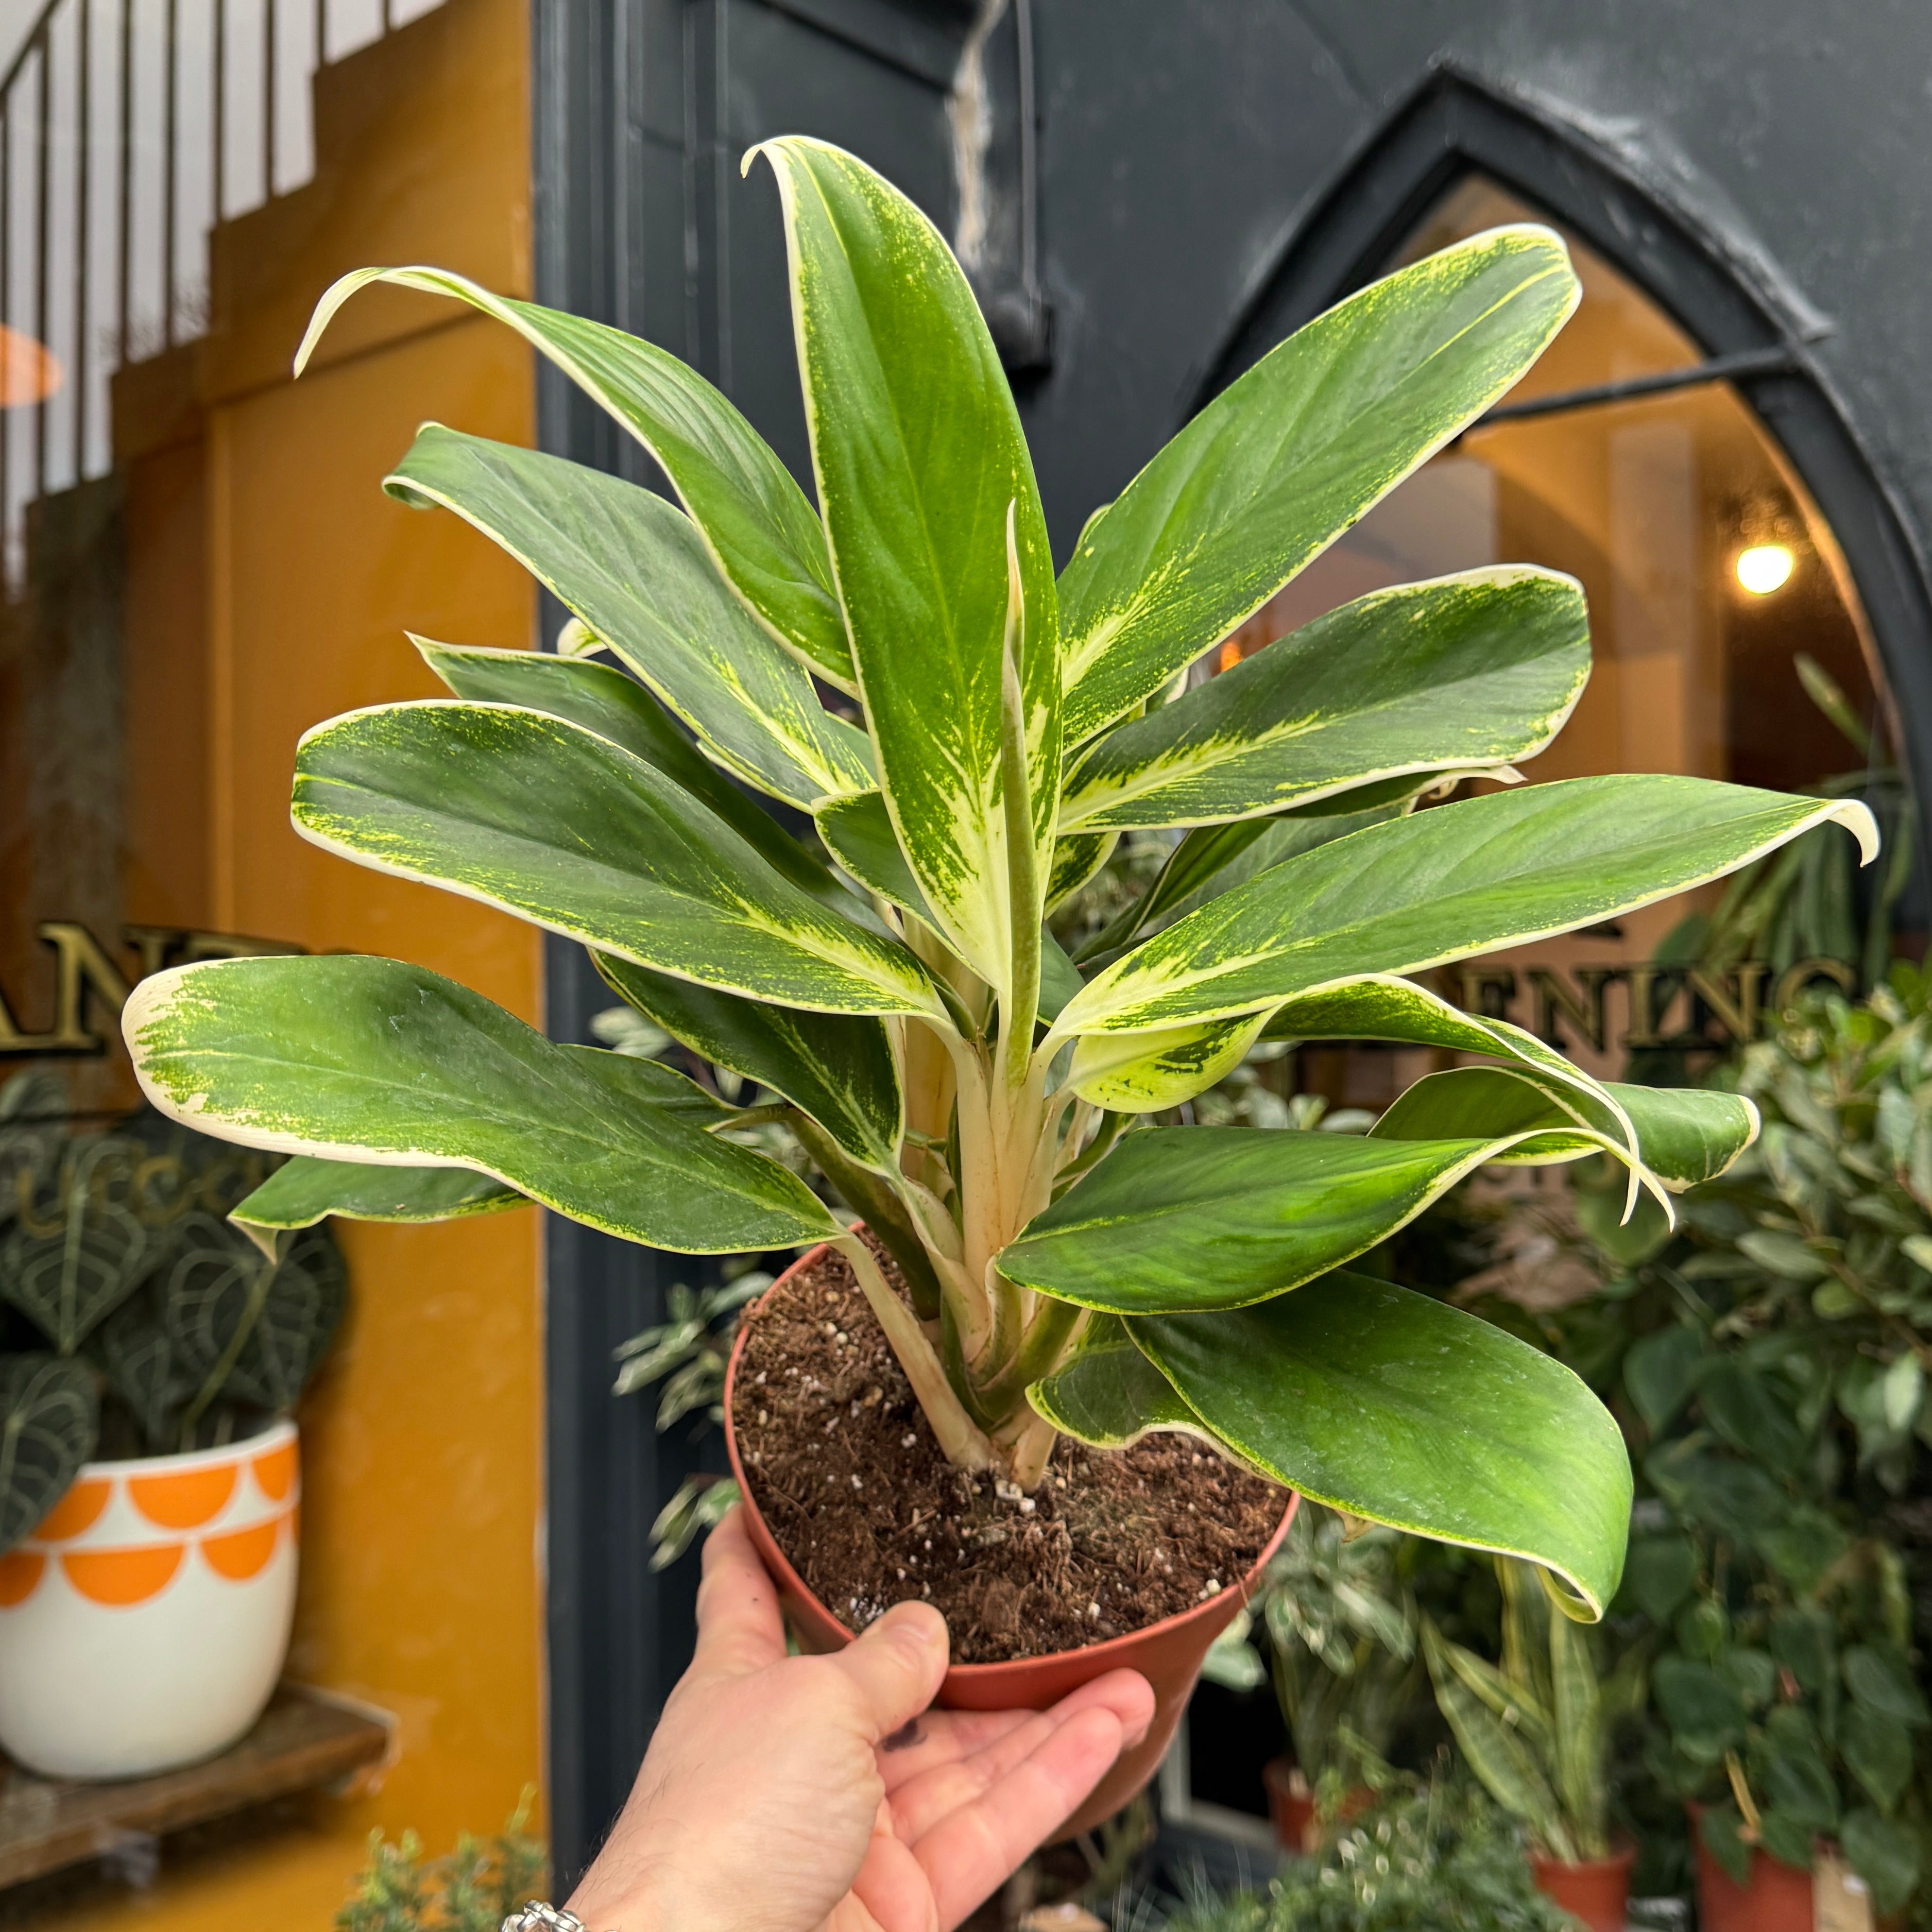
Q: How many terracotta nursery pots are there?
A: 4